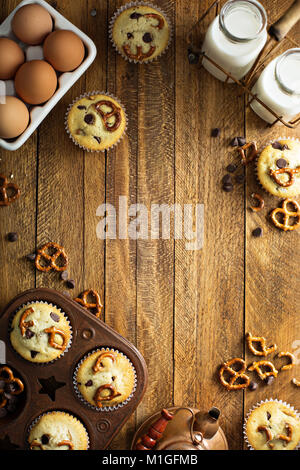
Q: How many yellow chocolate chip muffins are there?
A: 7